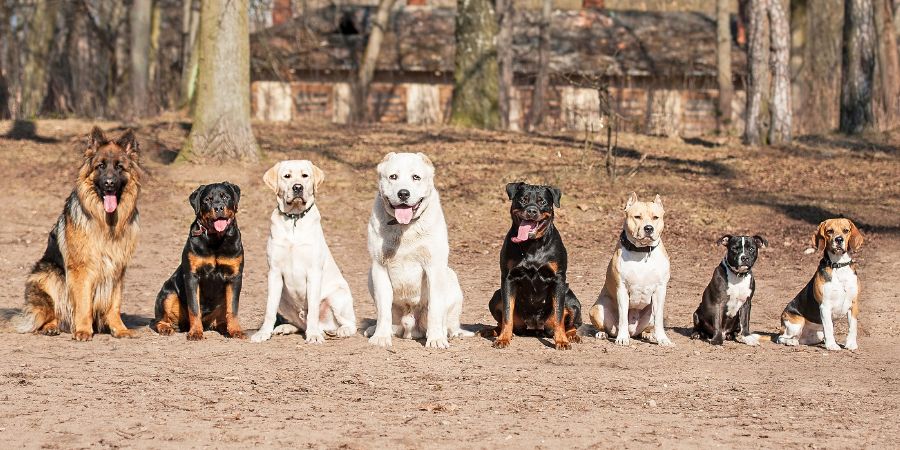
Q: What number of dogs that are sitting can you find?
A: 8